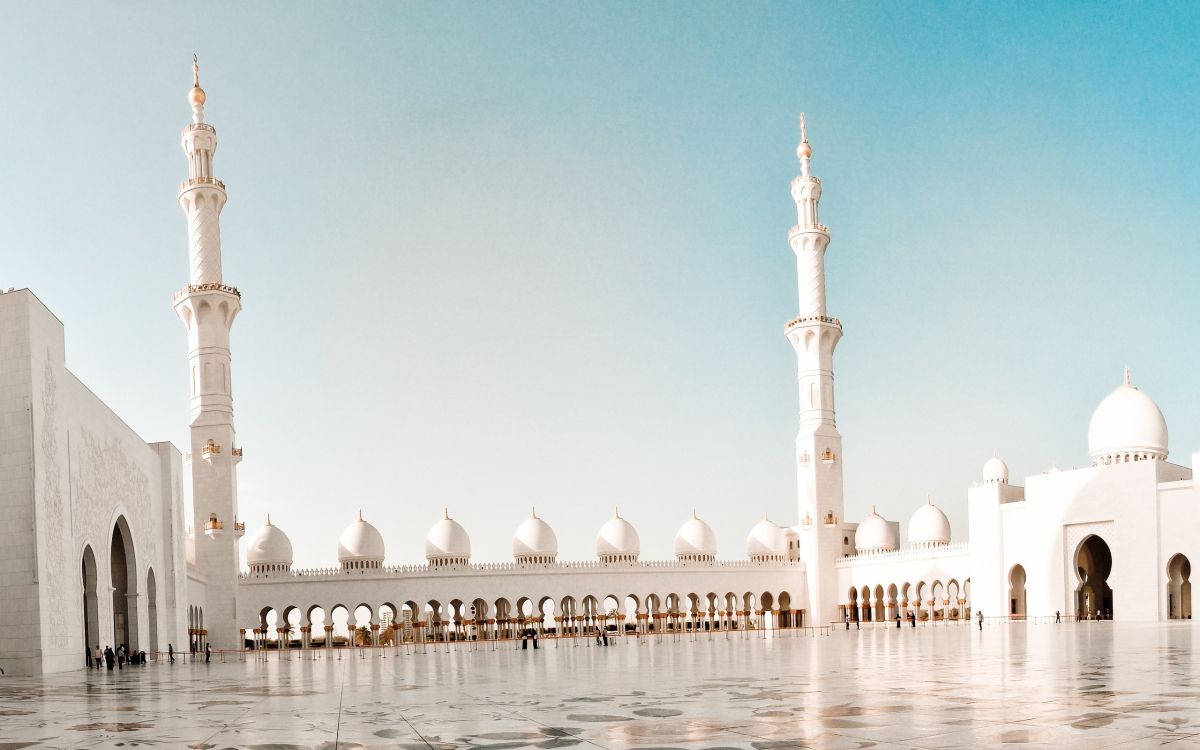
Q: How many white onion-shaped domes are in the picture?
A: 11